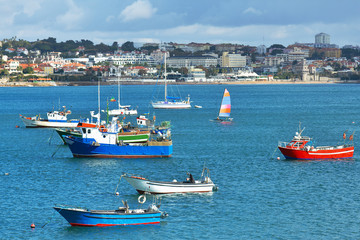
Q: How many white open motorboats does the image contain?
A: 1